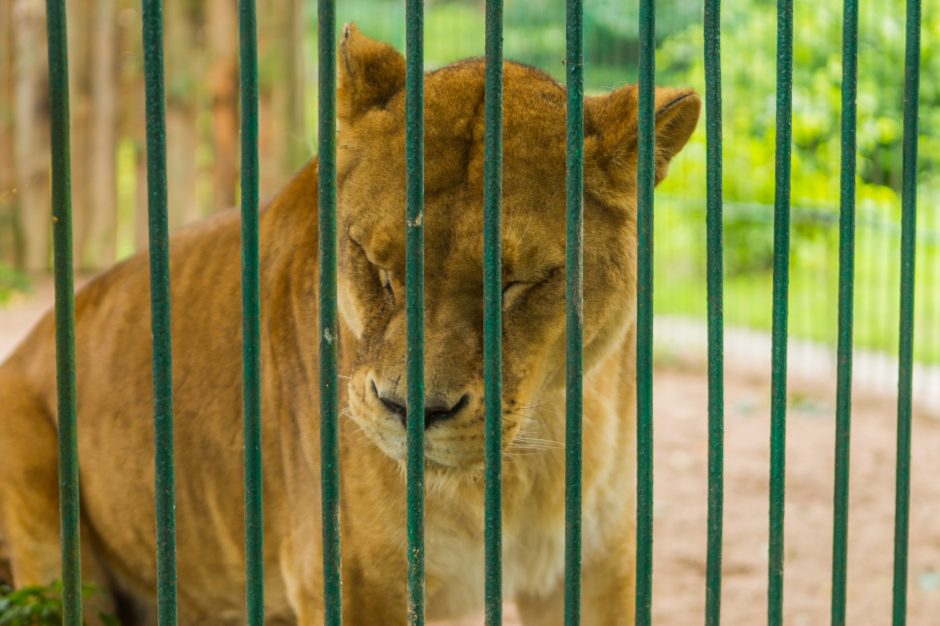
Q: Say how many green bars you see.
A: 12